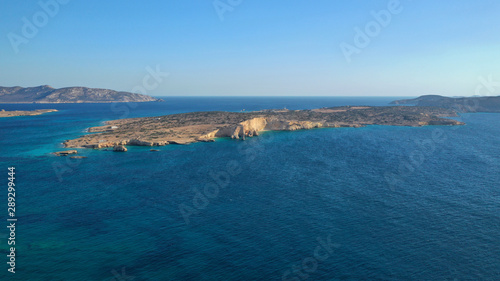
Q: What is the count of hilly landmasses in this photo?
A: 2